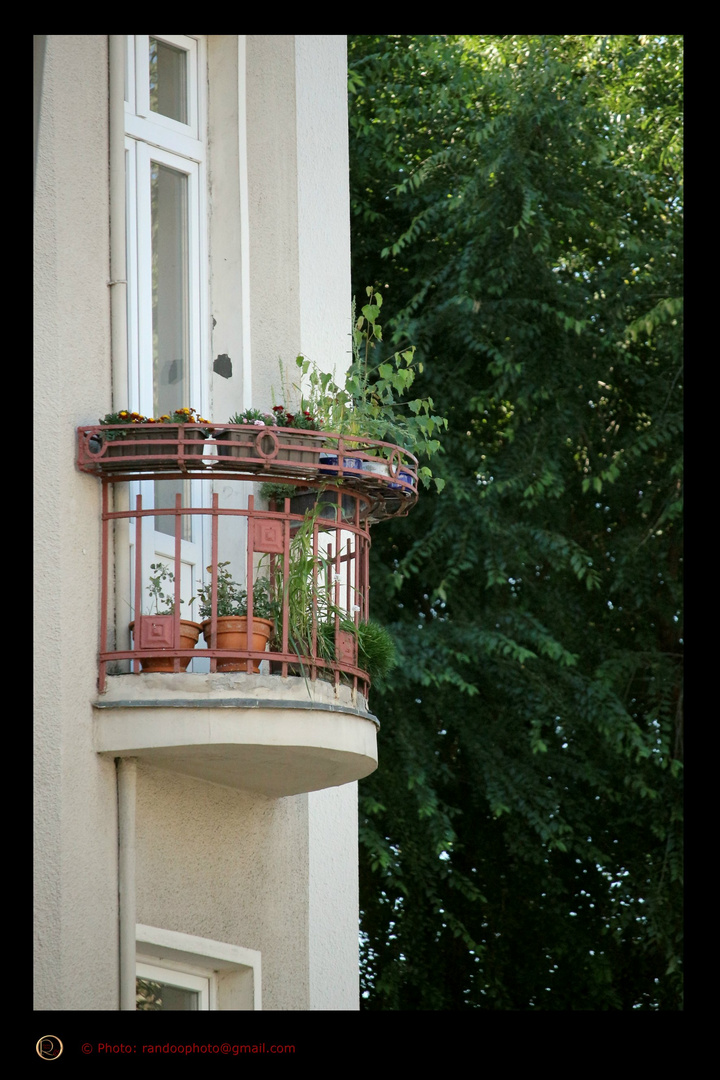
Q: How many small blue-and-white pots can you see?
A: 2